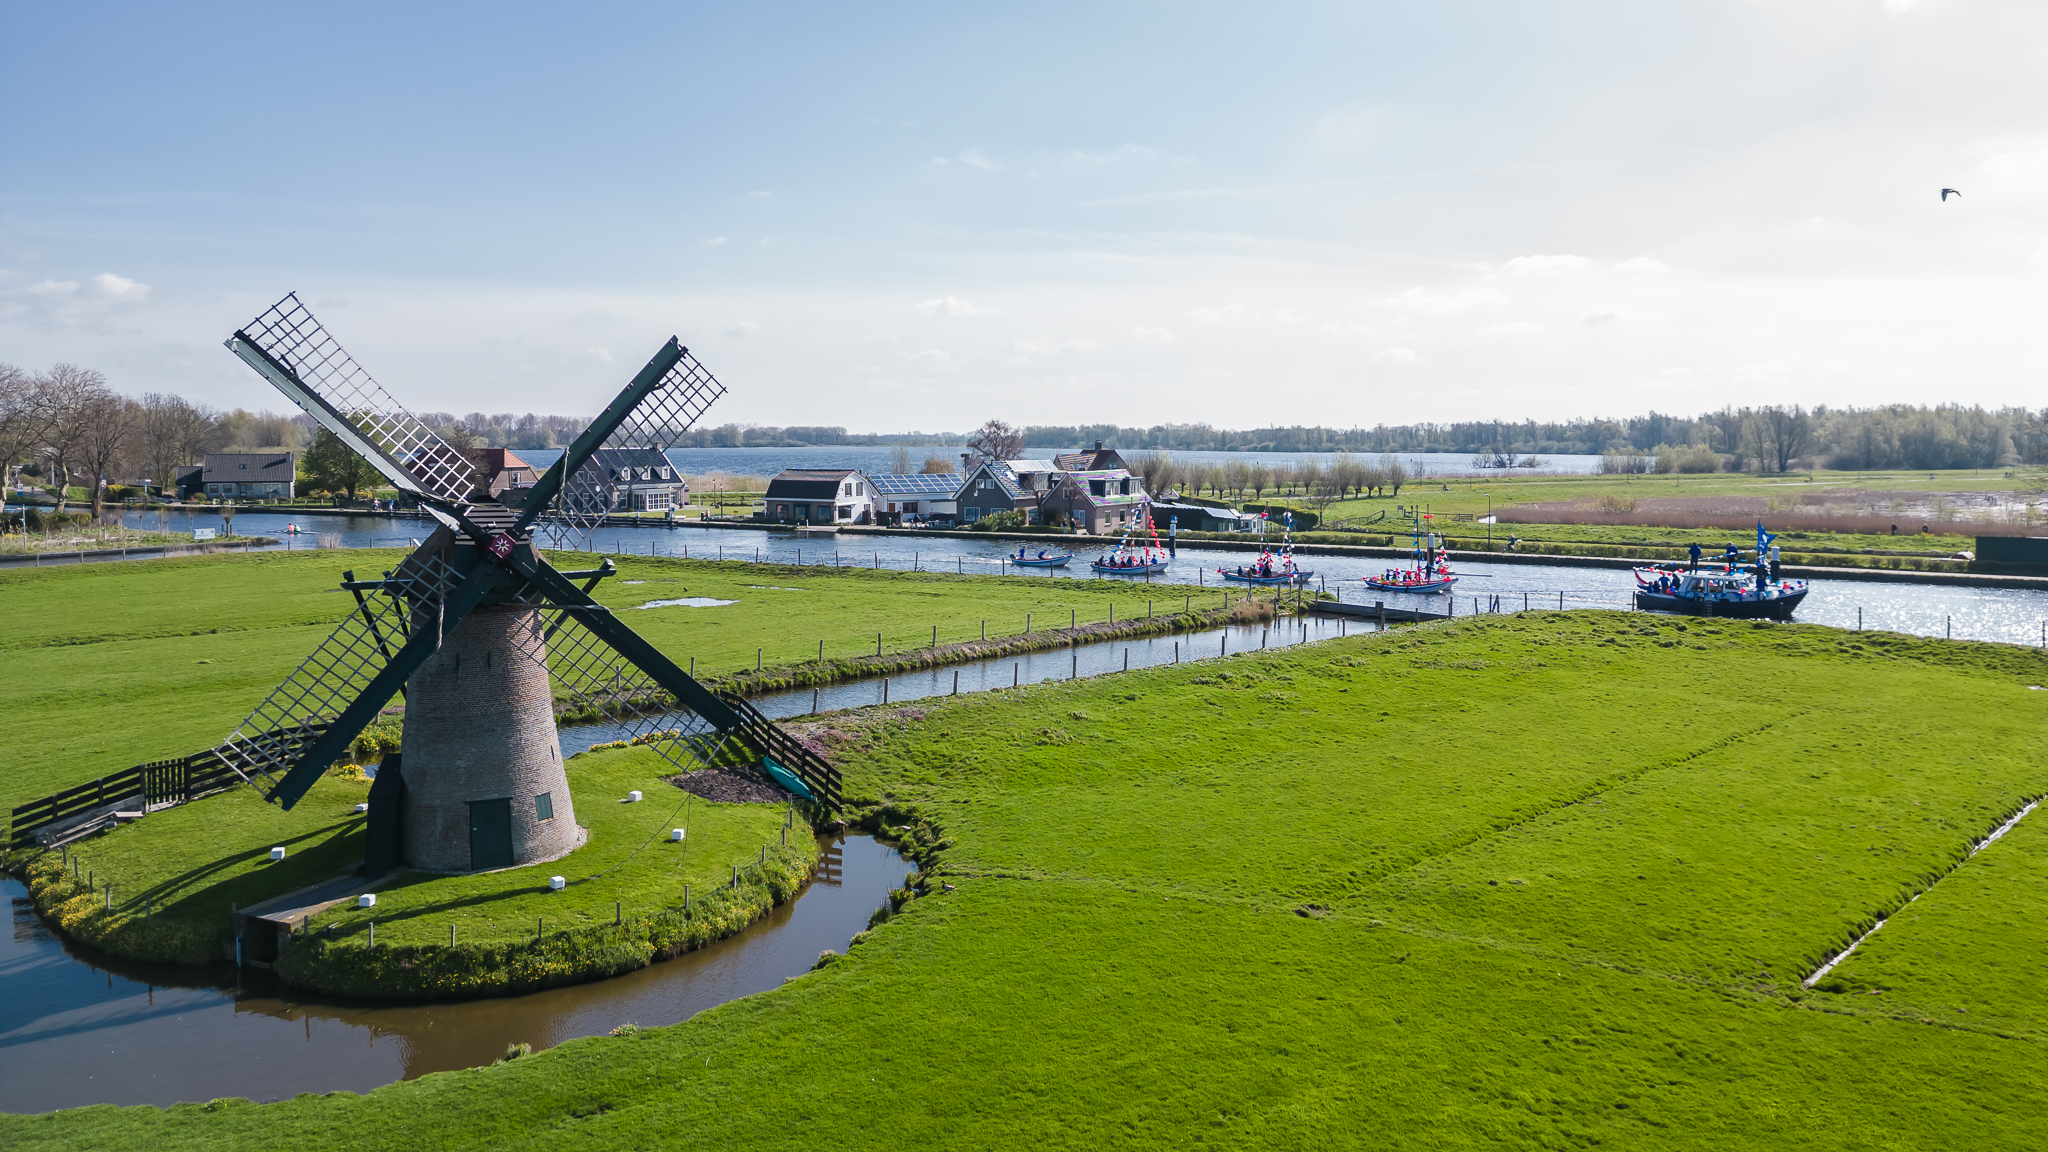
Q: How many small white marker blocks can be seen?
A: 6